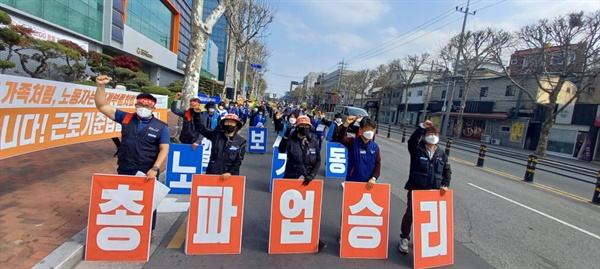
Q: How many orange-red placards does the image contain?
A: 5